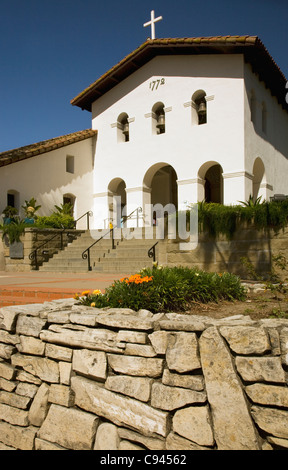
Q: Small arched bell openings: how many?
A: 3